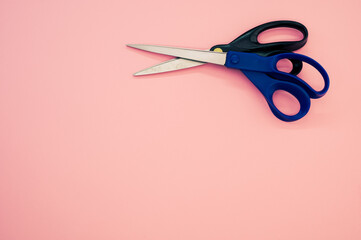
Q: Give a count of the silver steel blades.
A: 2